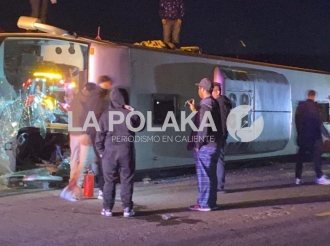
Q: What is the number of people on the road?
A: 6